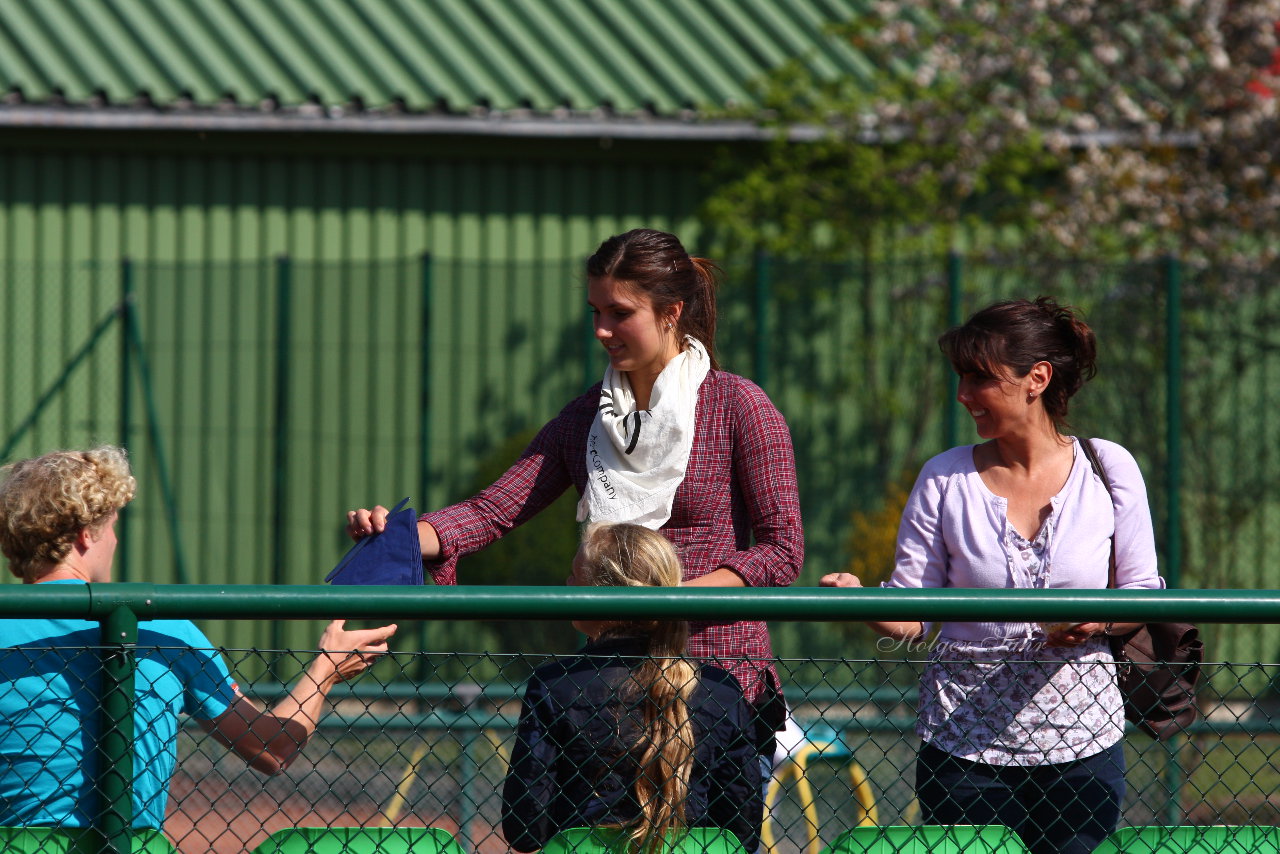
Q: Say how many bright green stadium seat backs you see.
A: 5